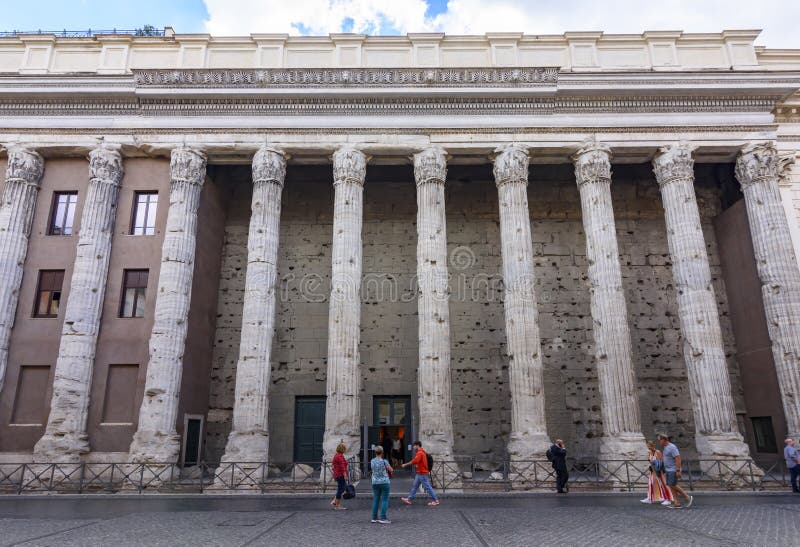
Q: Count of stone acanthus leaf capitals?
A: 10